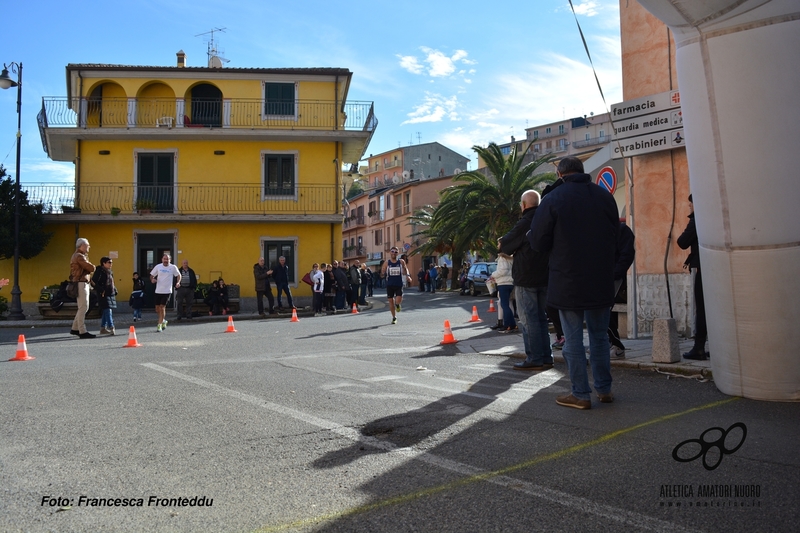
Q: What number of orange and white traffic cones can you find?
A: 8